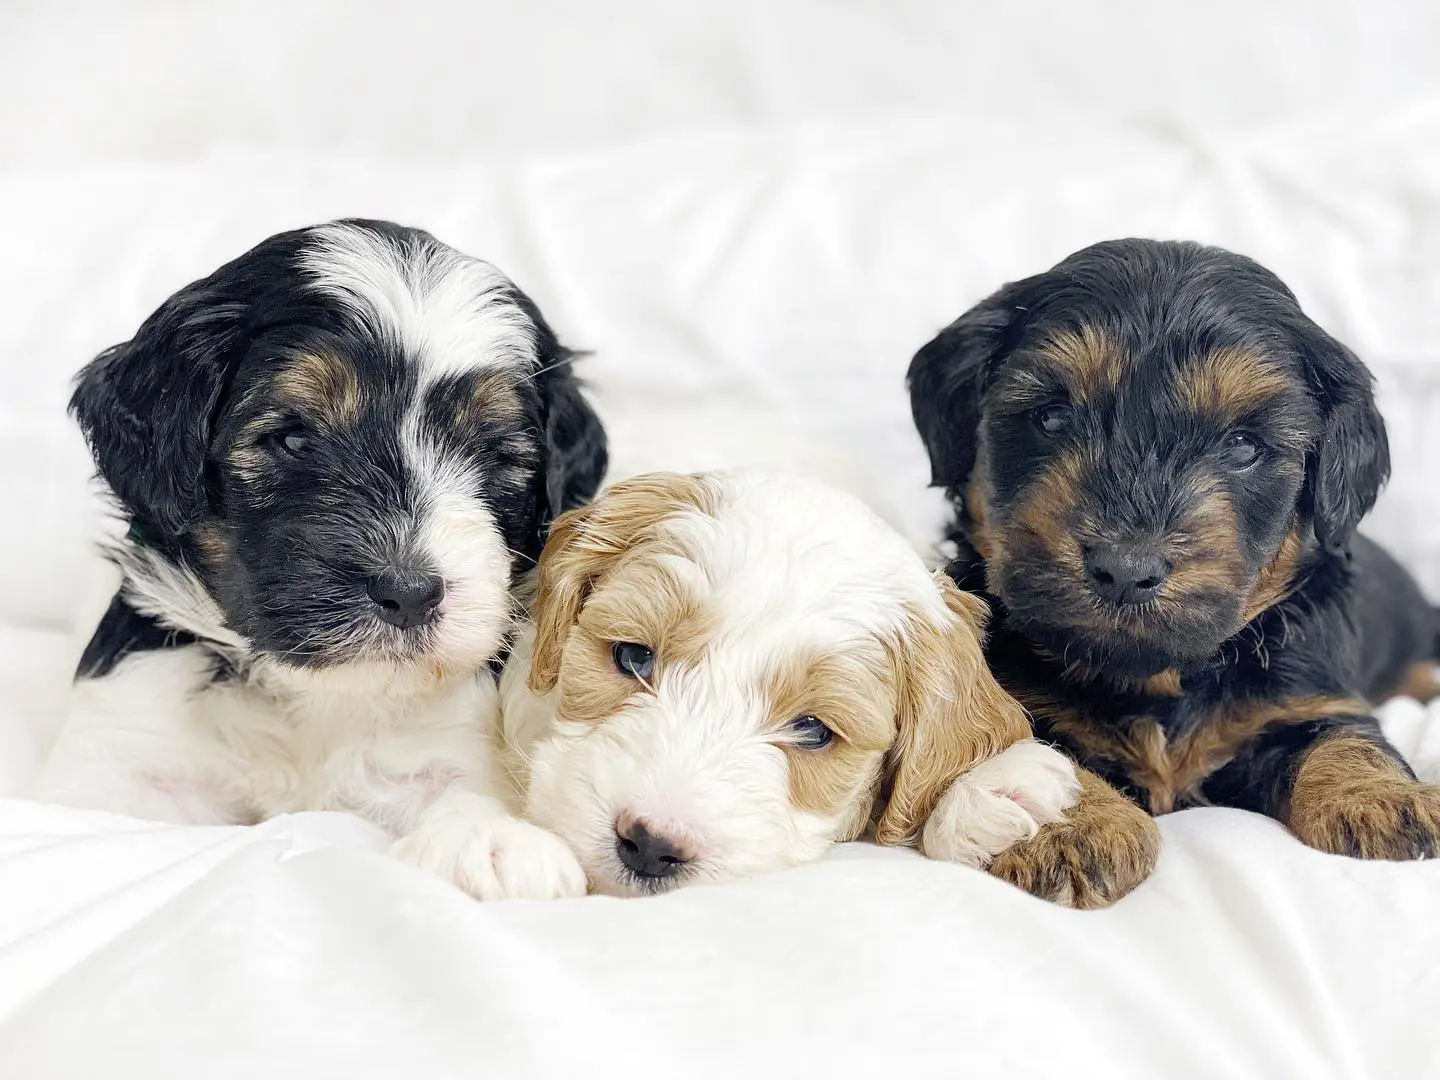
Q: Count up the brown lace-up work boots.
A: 0